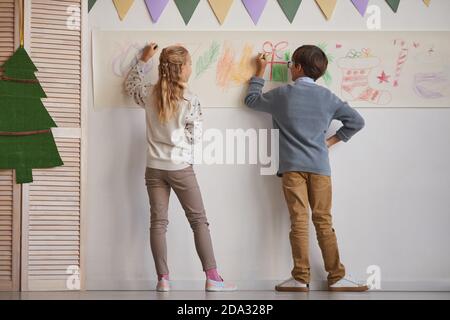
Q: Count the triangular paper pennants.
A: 11